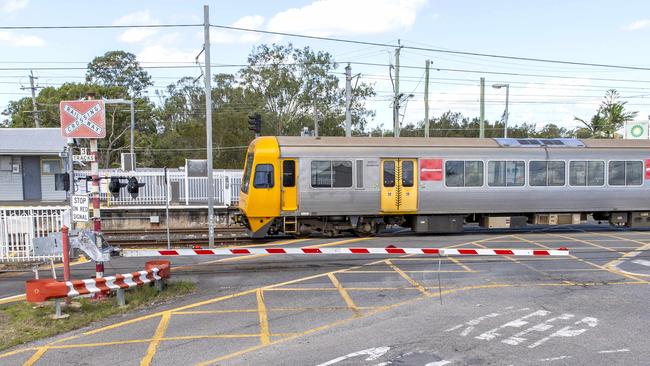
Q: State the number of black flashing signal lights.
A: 2